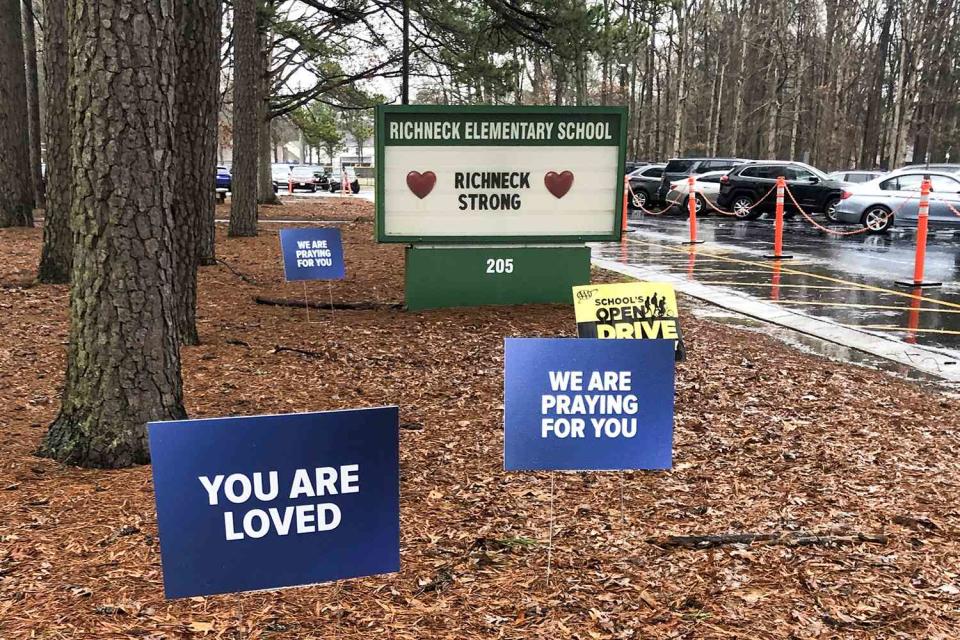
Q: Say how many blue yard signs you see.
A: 3